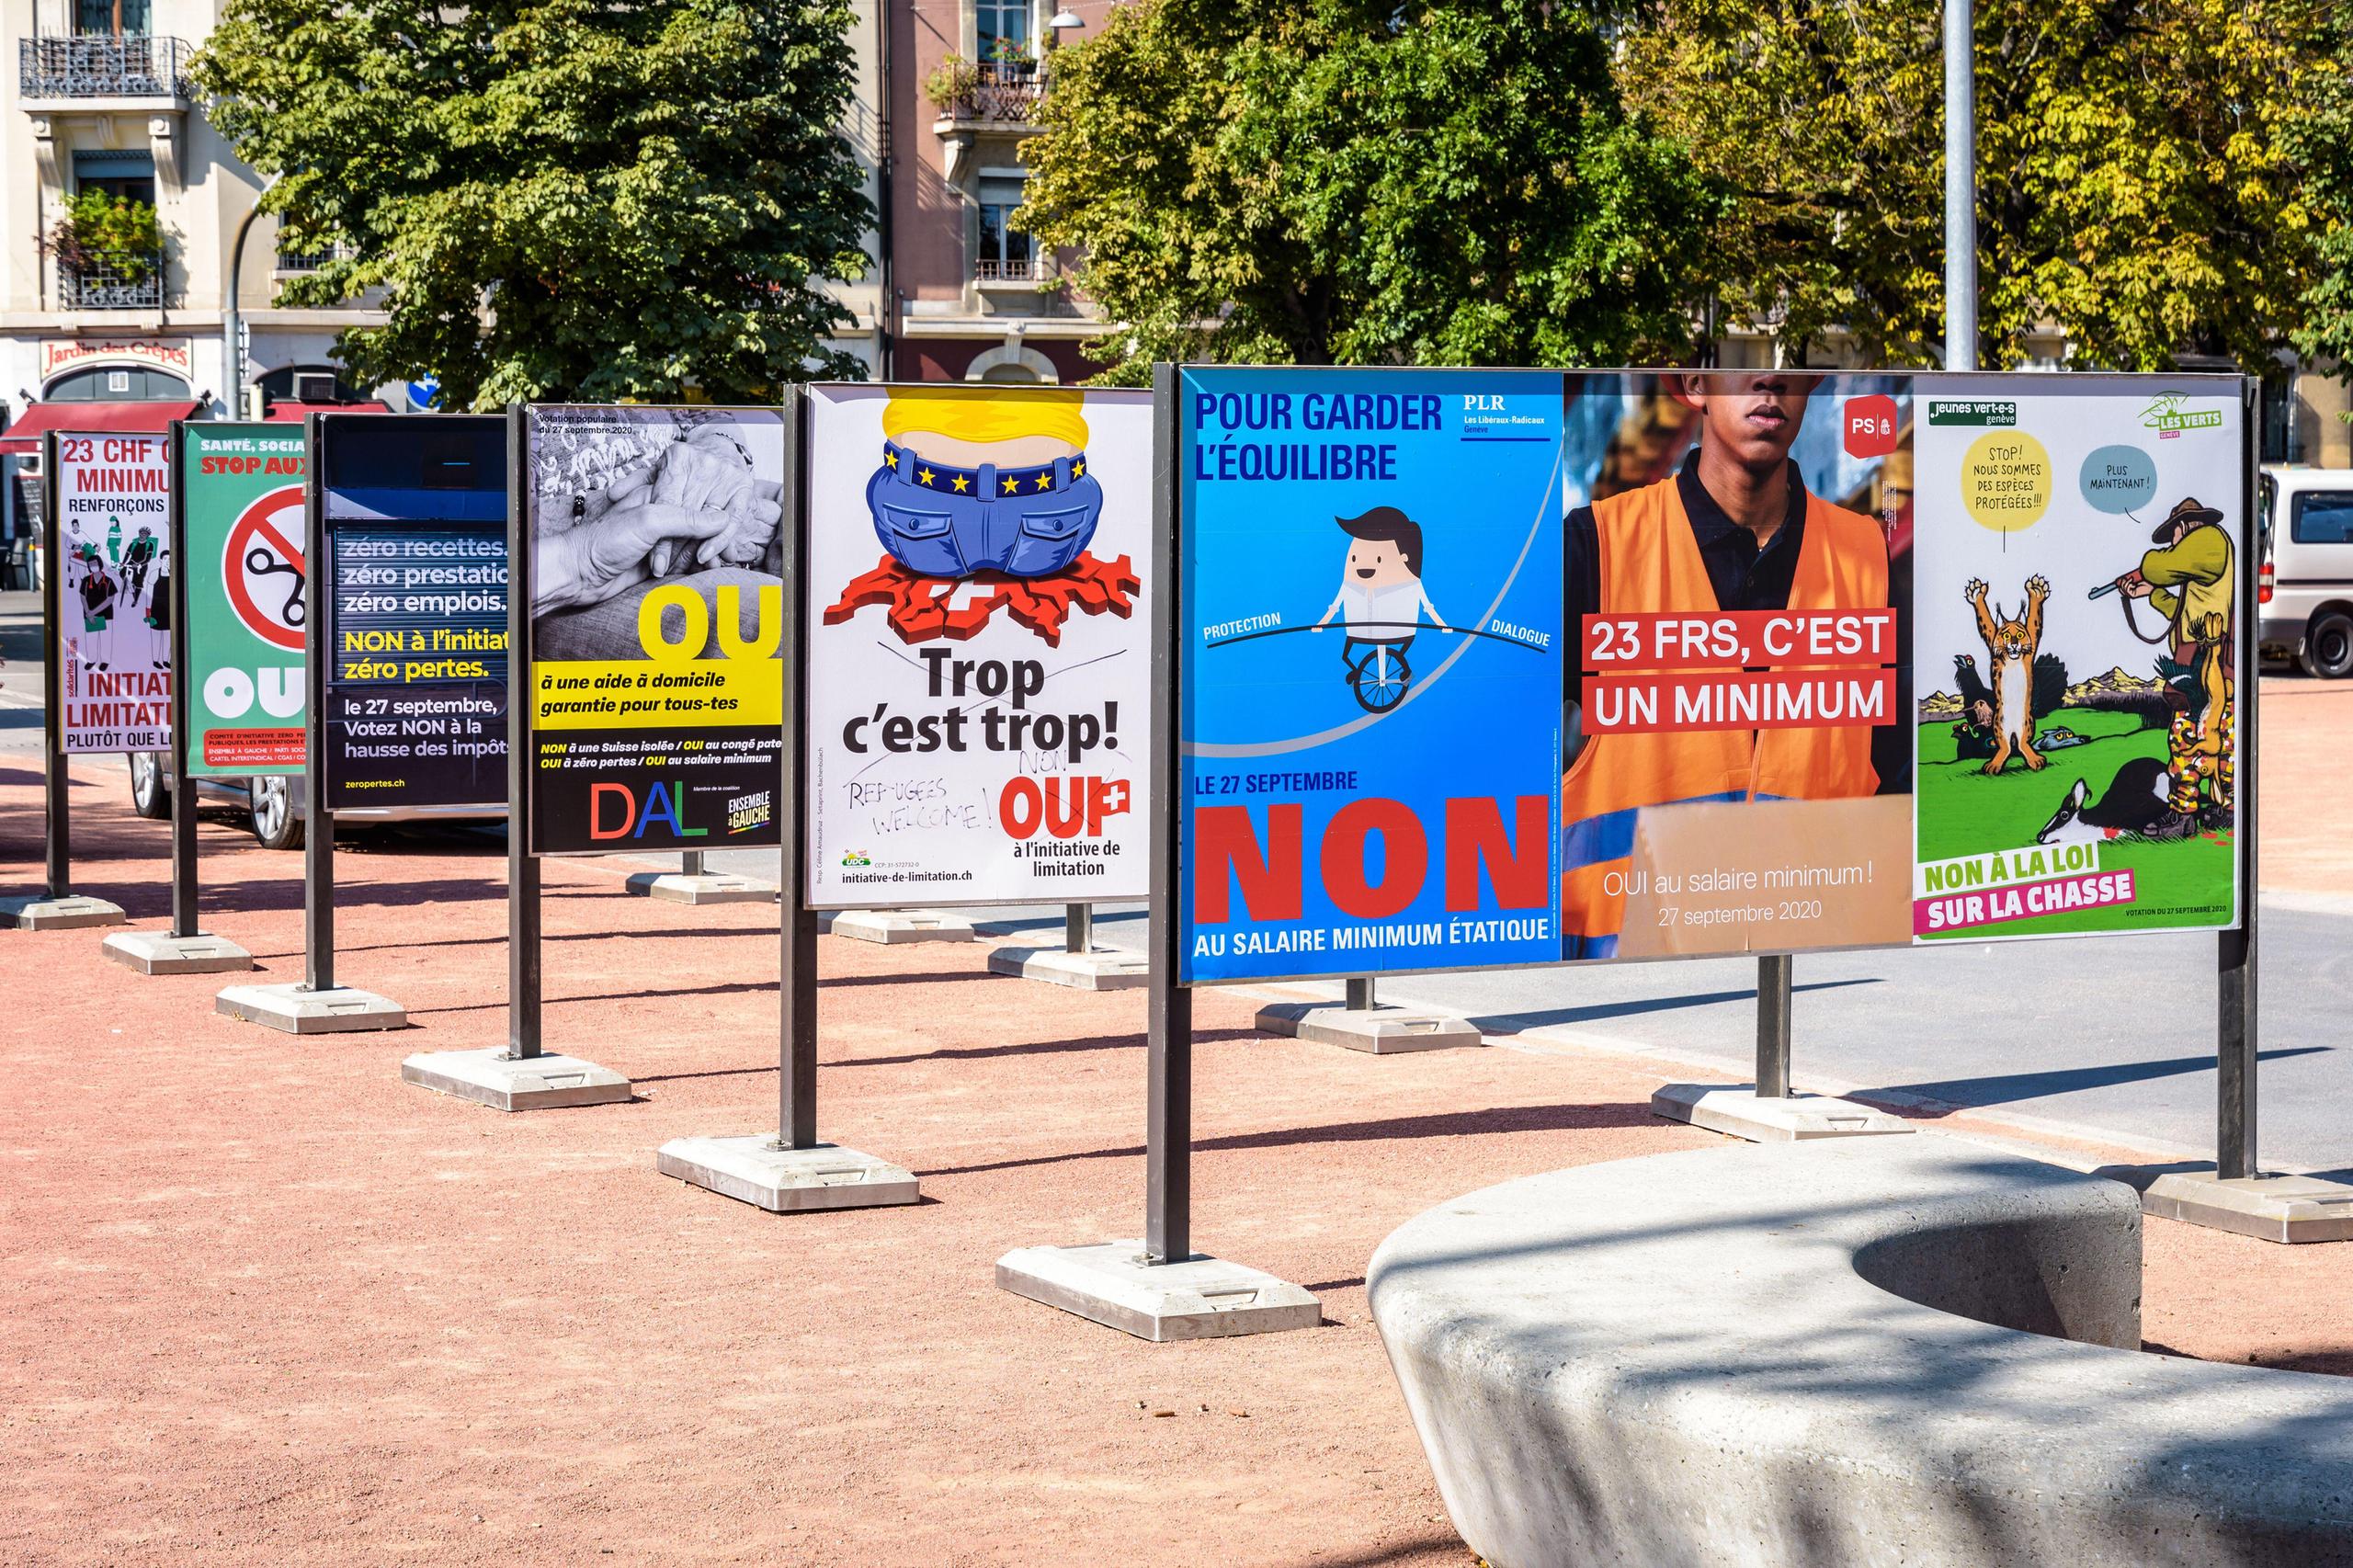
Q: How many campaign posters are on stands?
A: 8